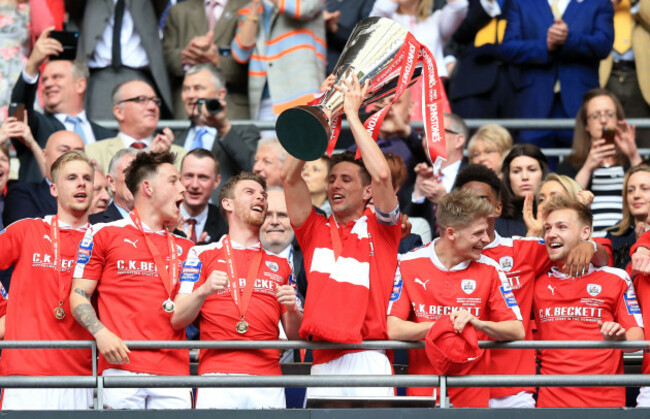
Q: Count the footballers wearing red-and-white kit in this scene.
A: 7